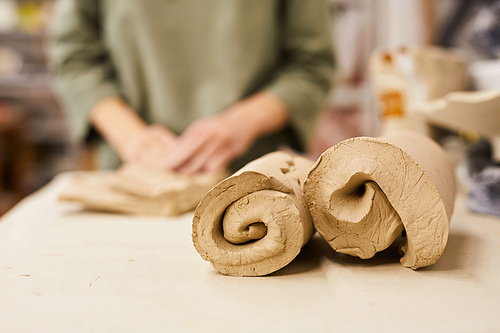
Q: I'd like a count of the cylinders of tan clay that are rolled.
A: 2